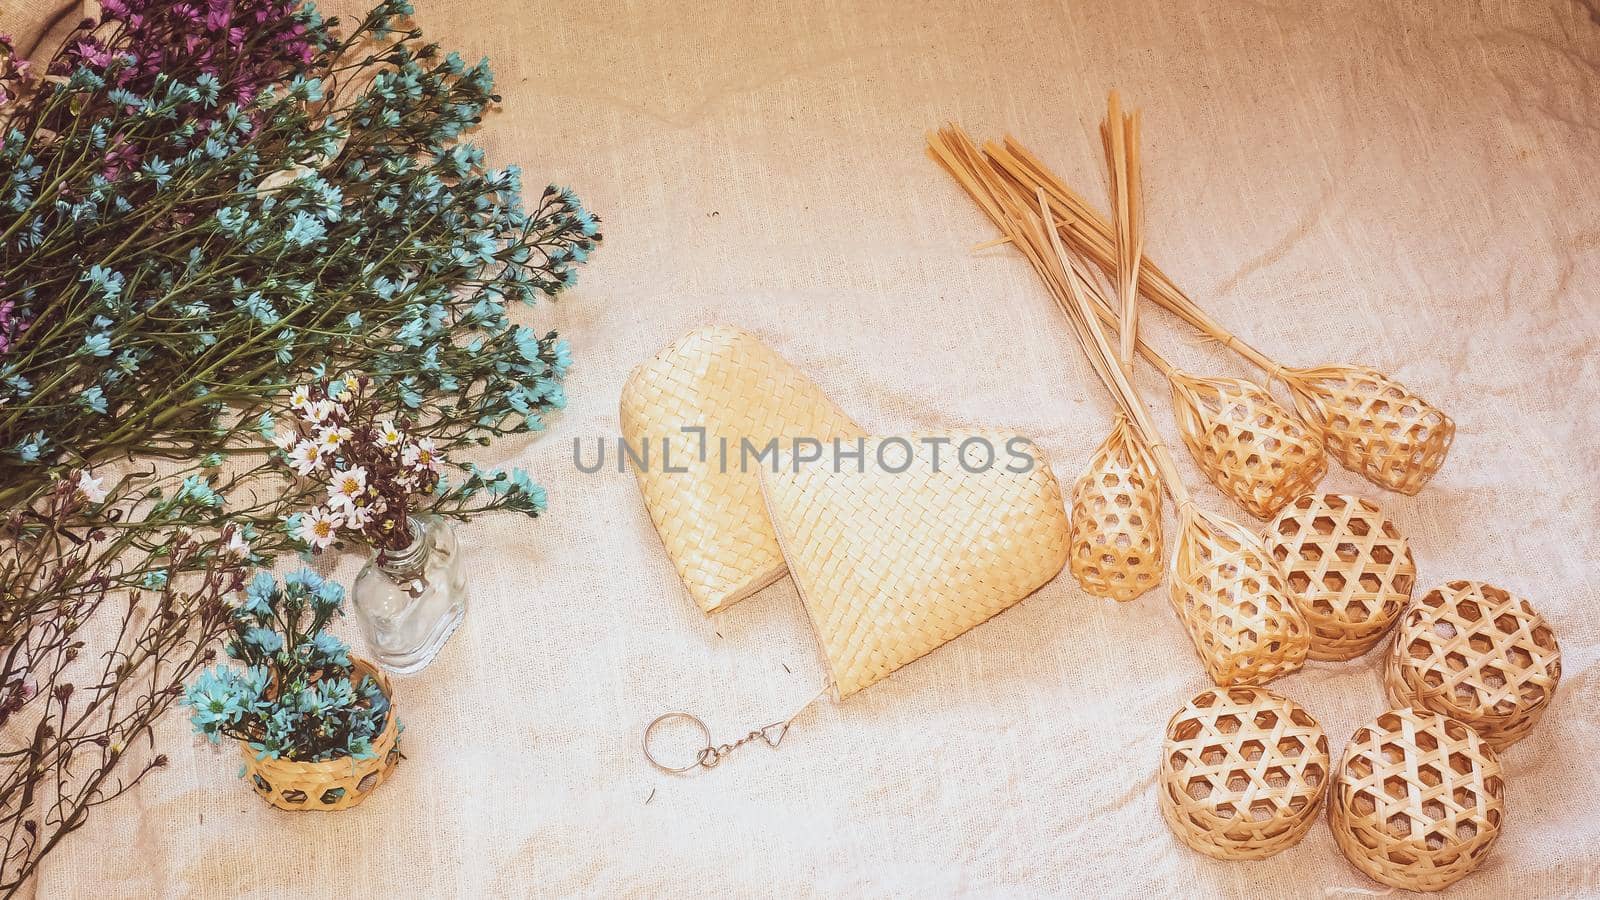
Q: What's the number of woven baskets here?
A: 9